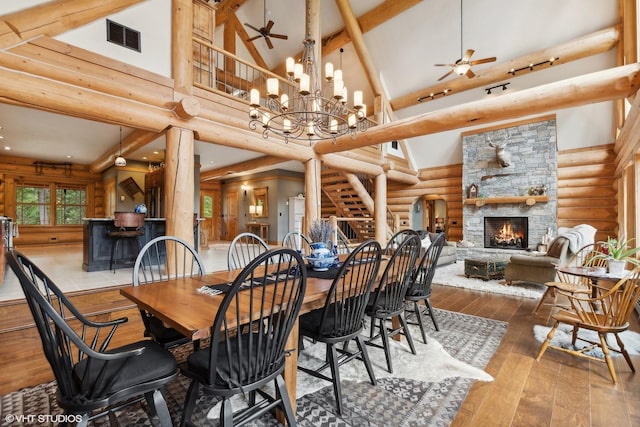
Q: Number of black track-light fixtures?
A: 3